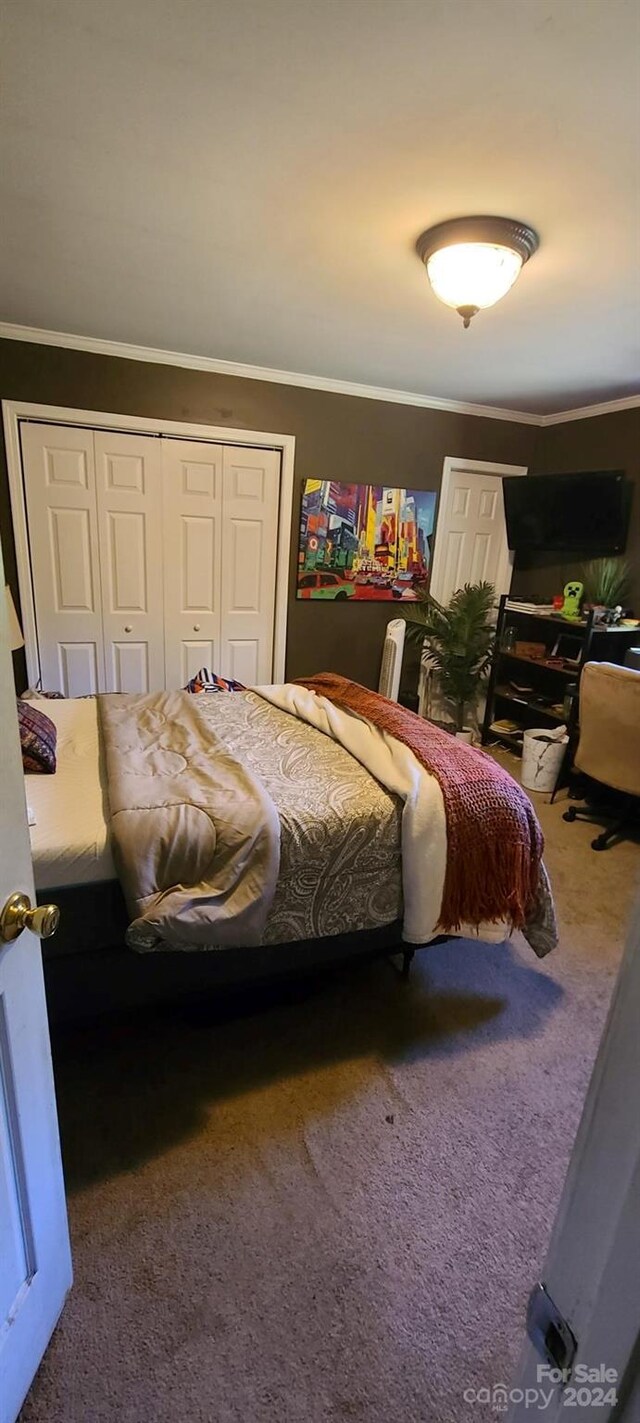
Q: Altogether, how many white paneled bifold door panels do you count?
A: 4